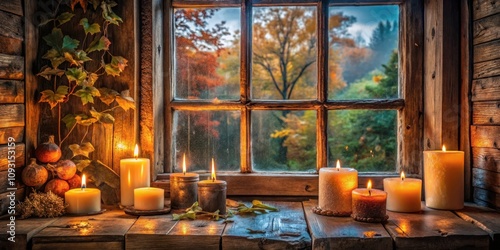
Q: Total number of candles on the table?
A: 9